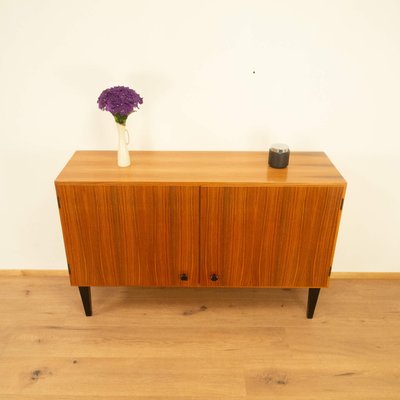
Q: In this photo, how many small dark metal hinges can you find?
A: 4